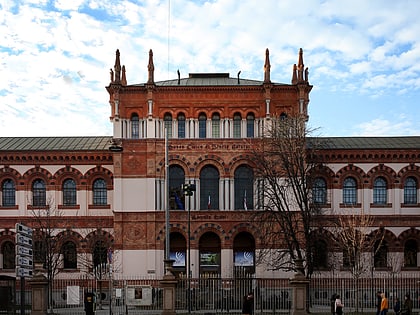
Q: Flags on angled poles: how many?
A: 3